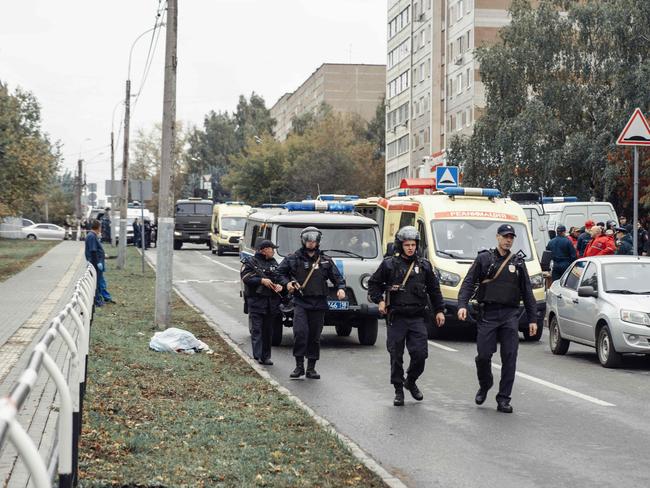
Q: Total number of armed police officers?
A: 4